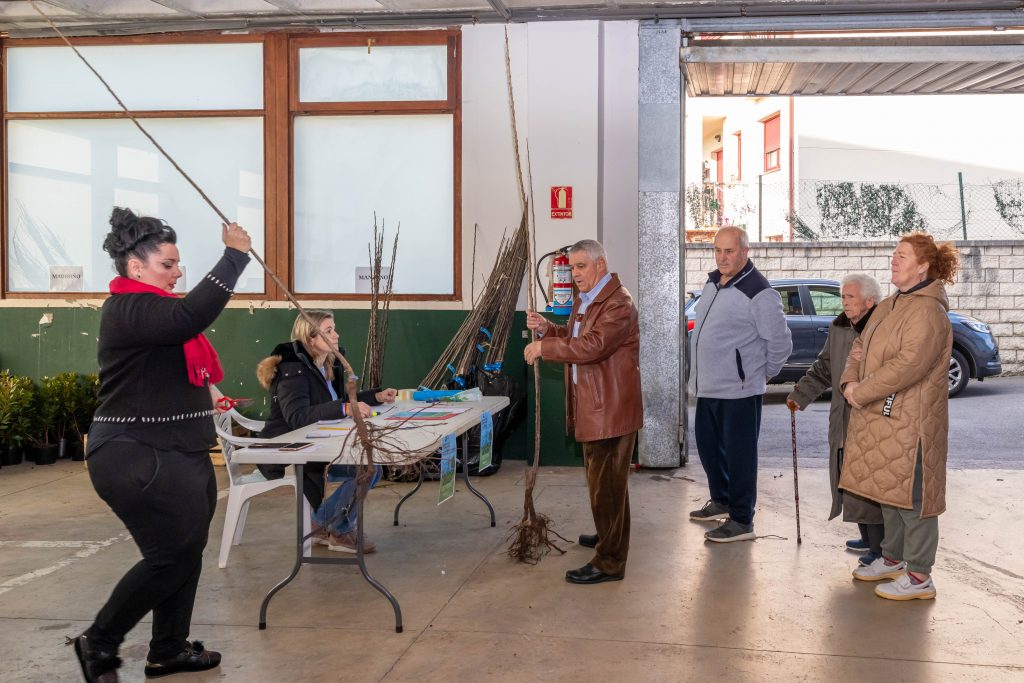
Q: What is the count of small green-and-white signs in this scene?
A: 2